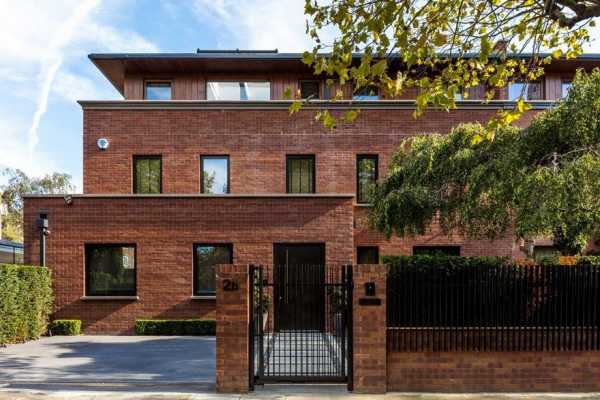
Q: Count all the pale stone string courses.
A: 2